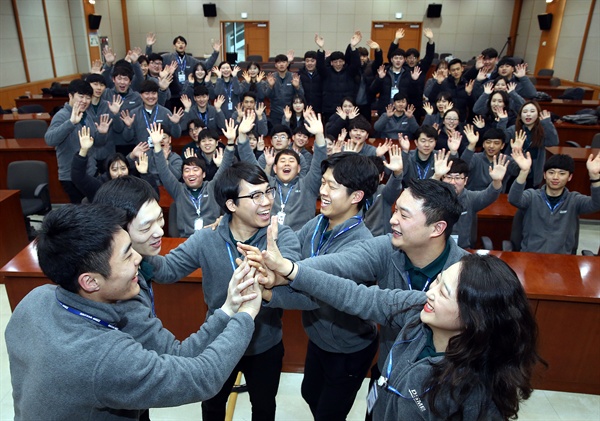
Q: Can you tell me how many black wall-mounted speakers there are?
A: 4